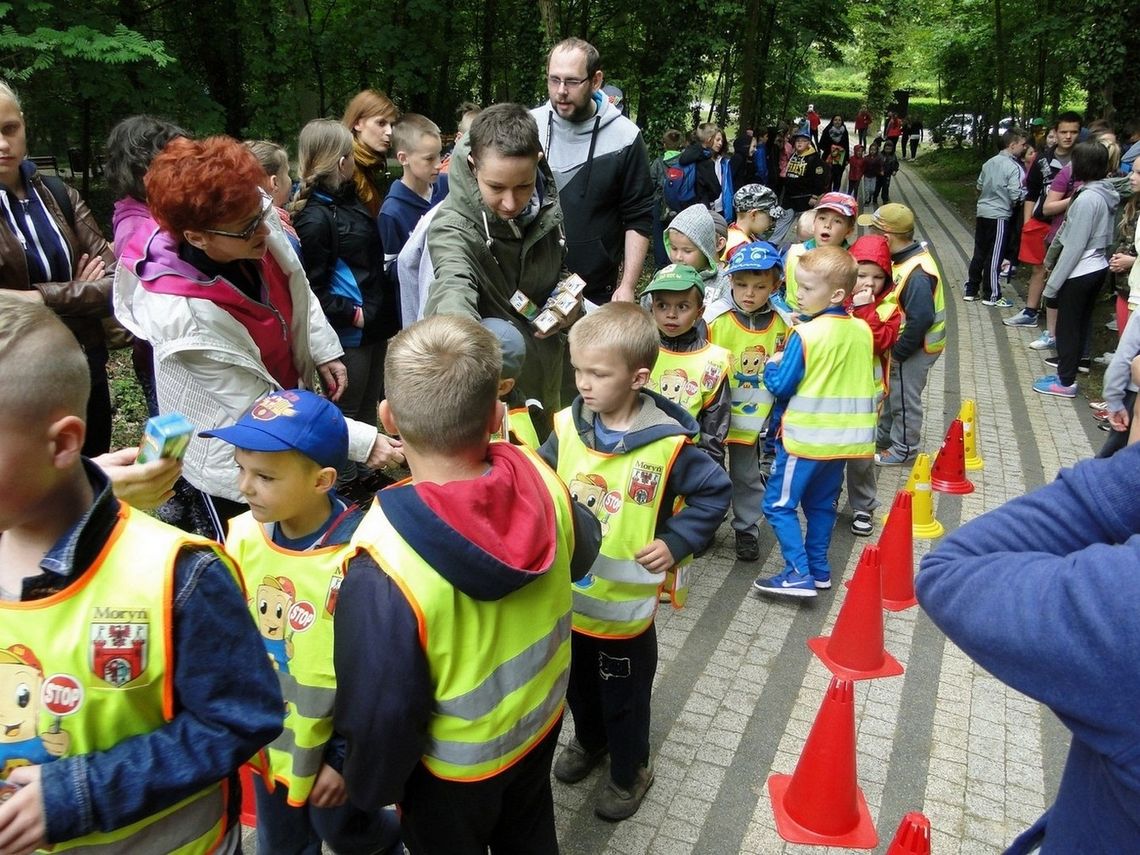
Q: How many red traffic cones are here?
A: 5